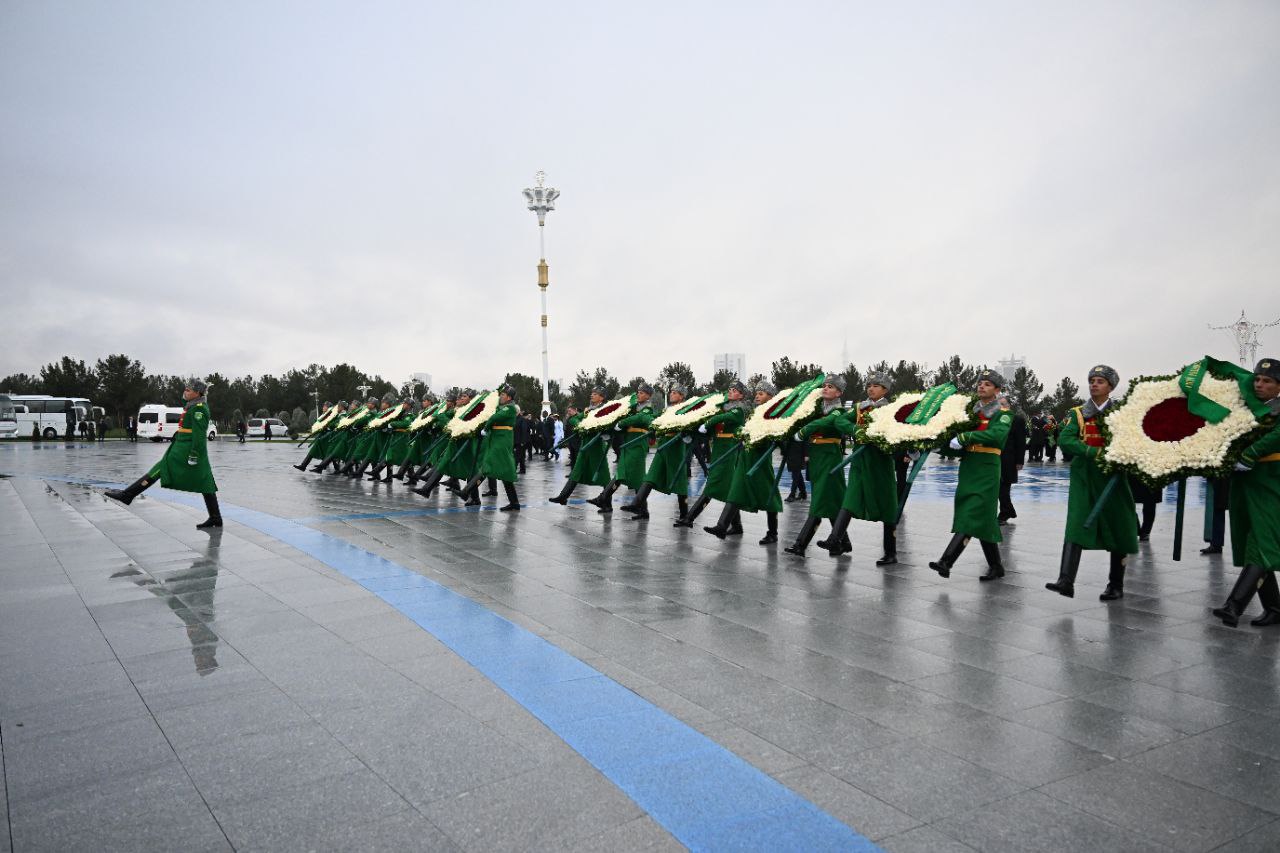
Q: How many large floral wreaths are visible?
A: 10